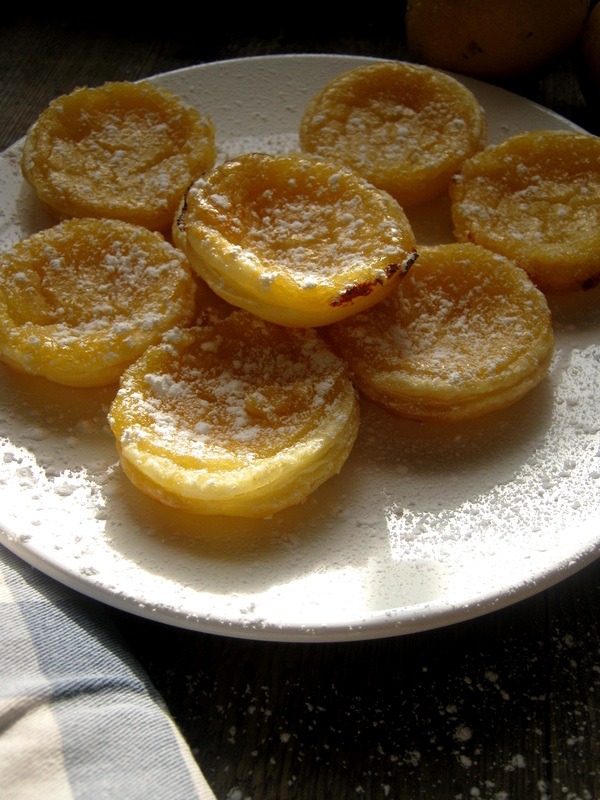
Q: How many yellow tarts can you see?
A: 7